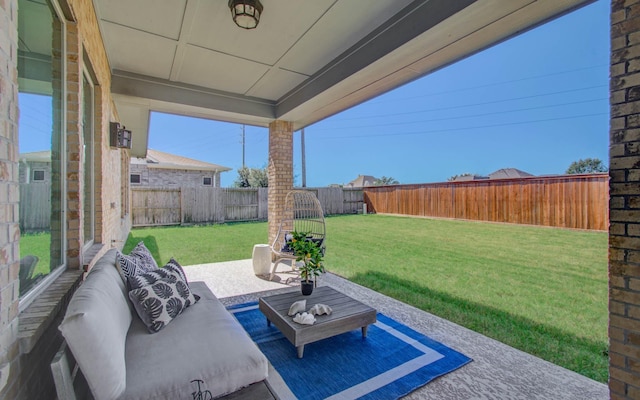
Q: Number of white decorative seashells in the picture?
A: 3